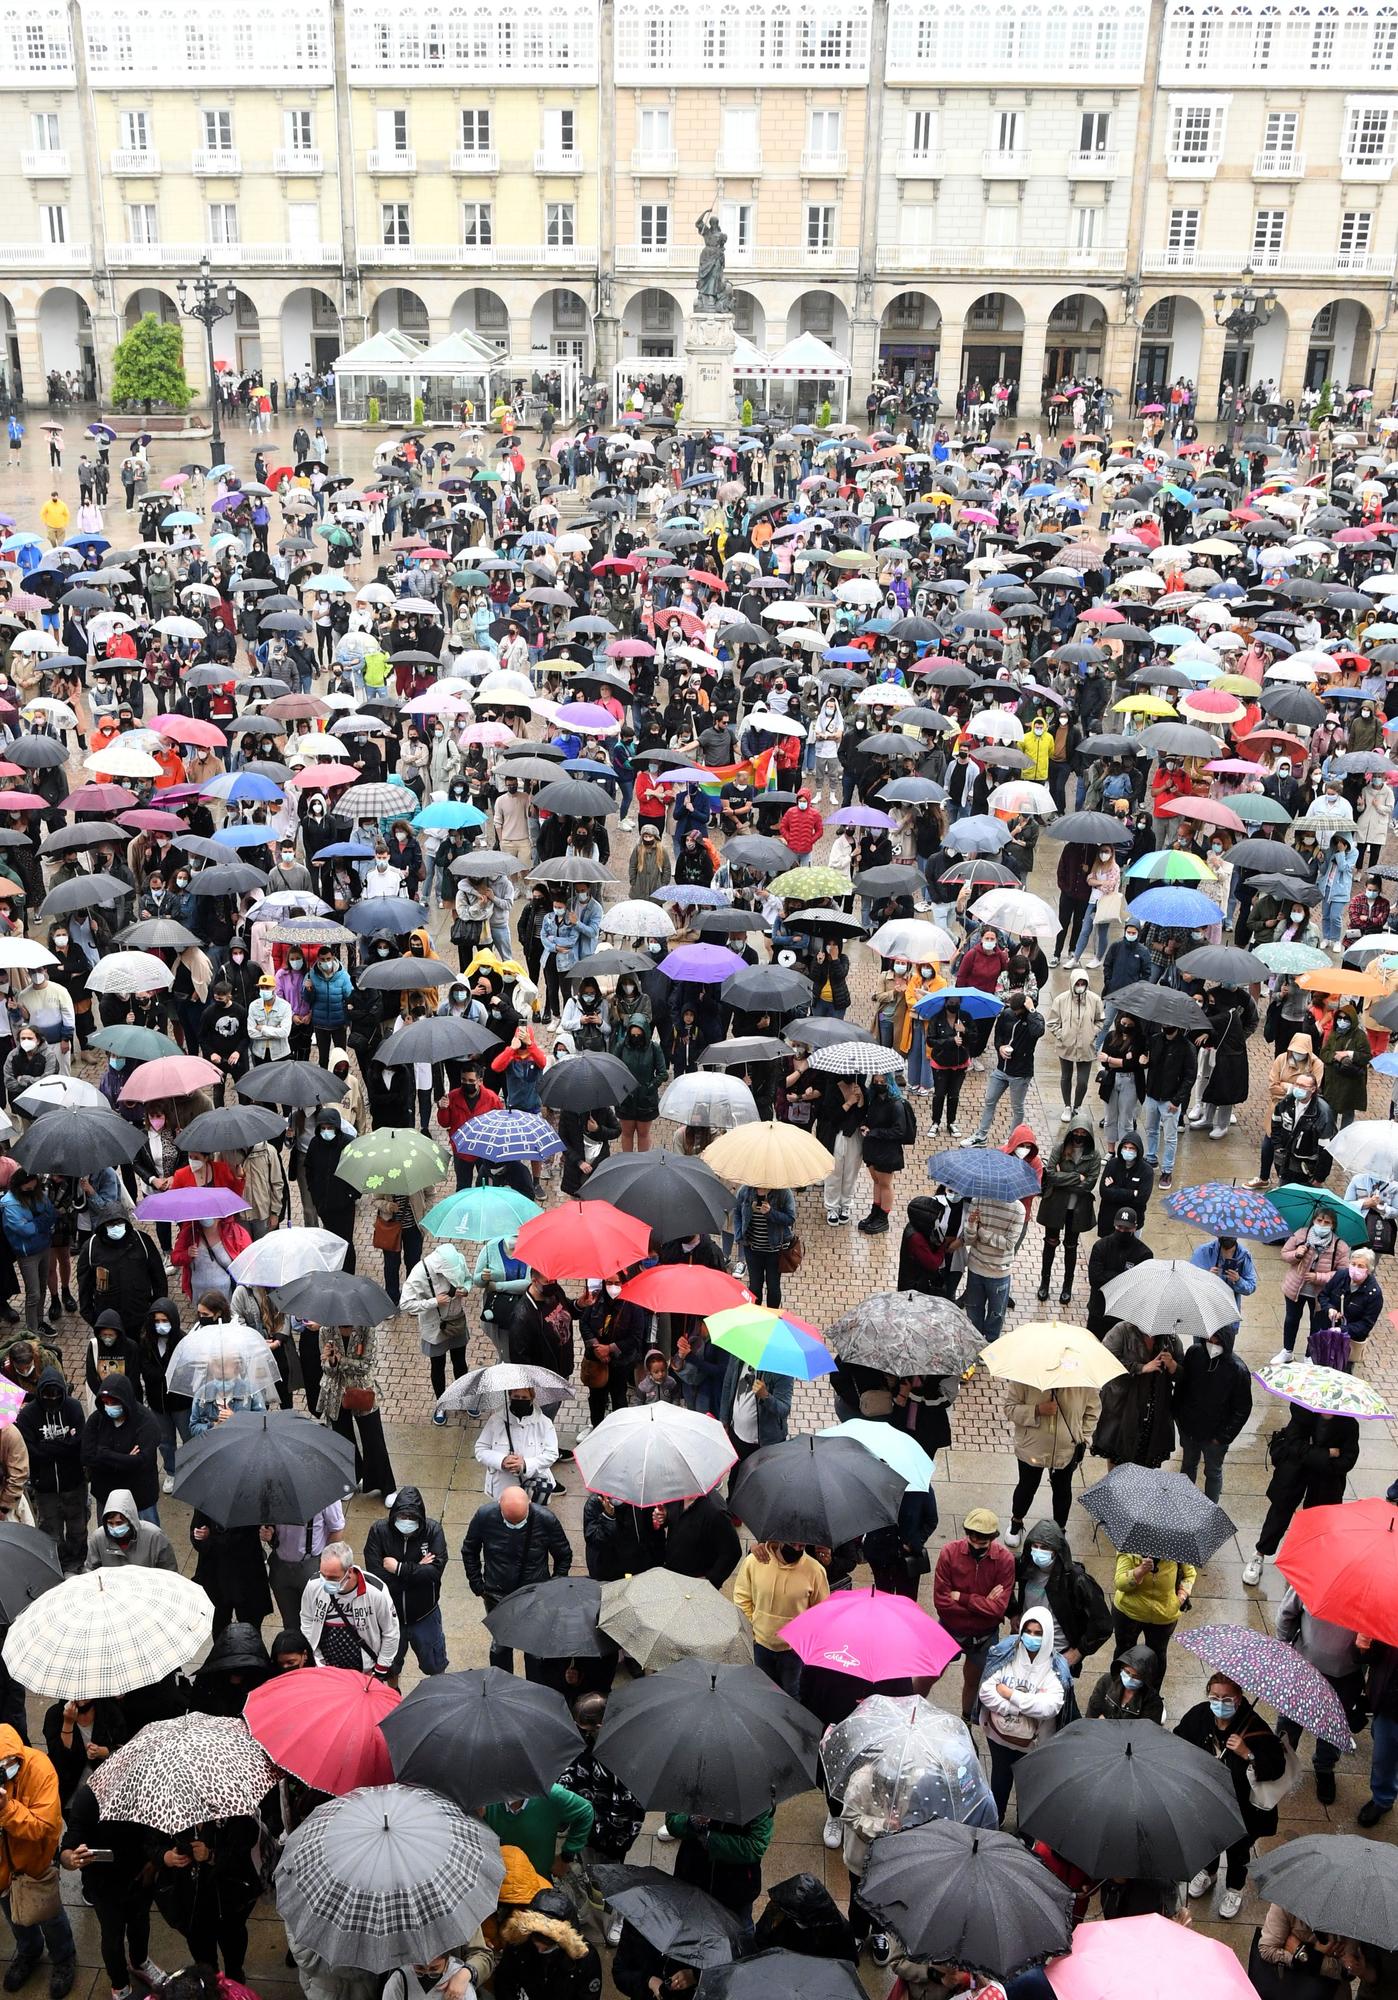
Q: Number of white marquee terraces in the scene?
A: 2